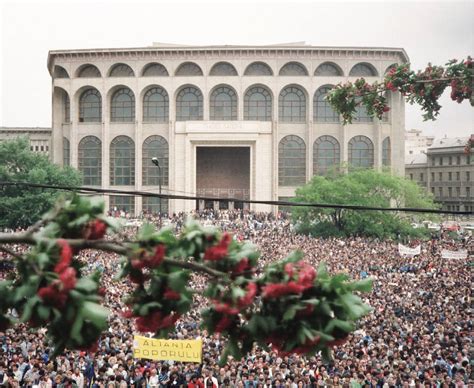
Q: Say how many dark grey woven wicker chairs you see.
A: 0